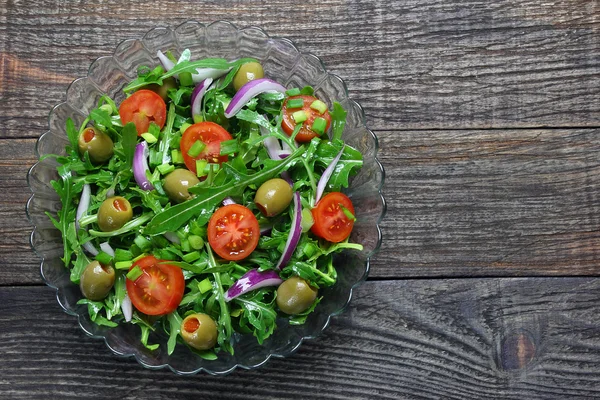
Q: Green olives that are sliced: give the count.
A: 0